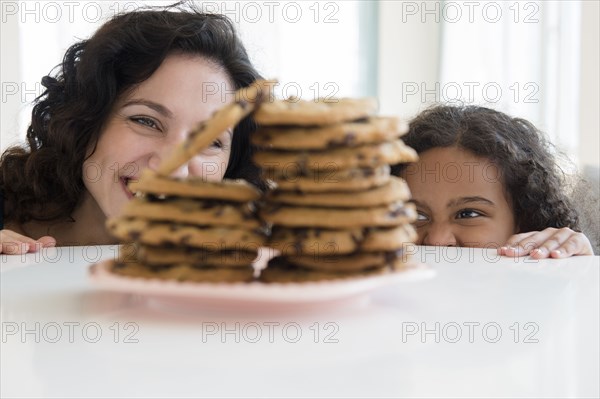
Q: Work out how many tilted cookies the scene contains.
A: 1